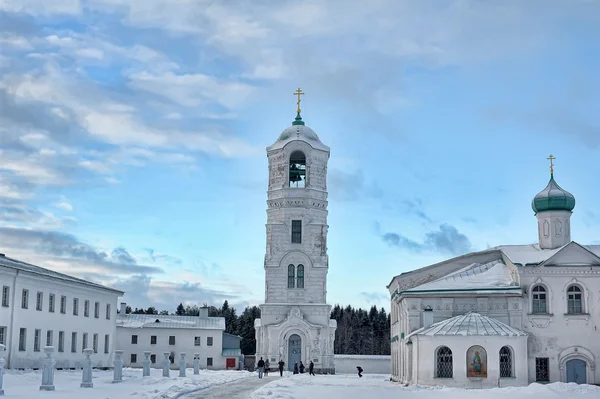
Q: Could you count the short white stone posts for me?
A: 8